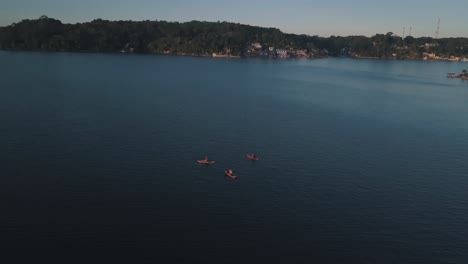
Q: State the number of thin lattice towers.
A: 3